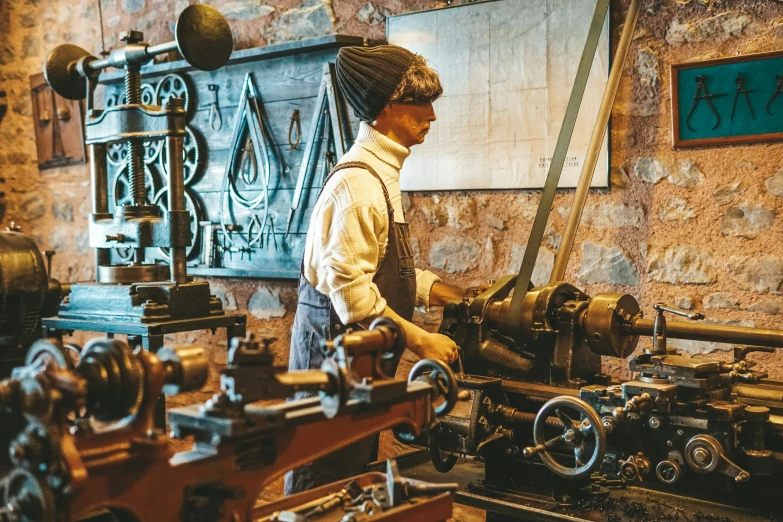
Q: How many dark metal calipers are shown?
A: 3